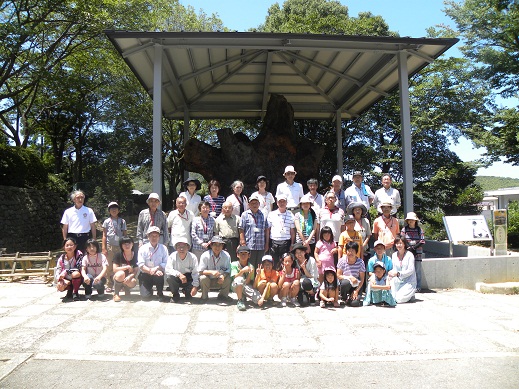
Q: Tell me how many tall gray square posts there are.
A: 4